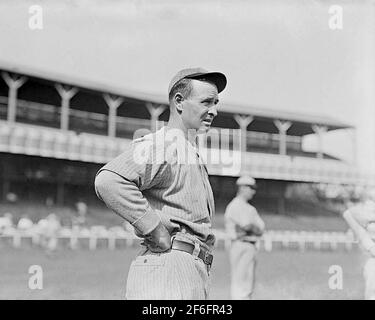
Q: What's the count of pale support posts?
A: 7